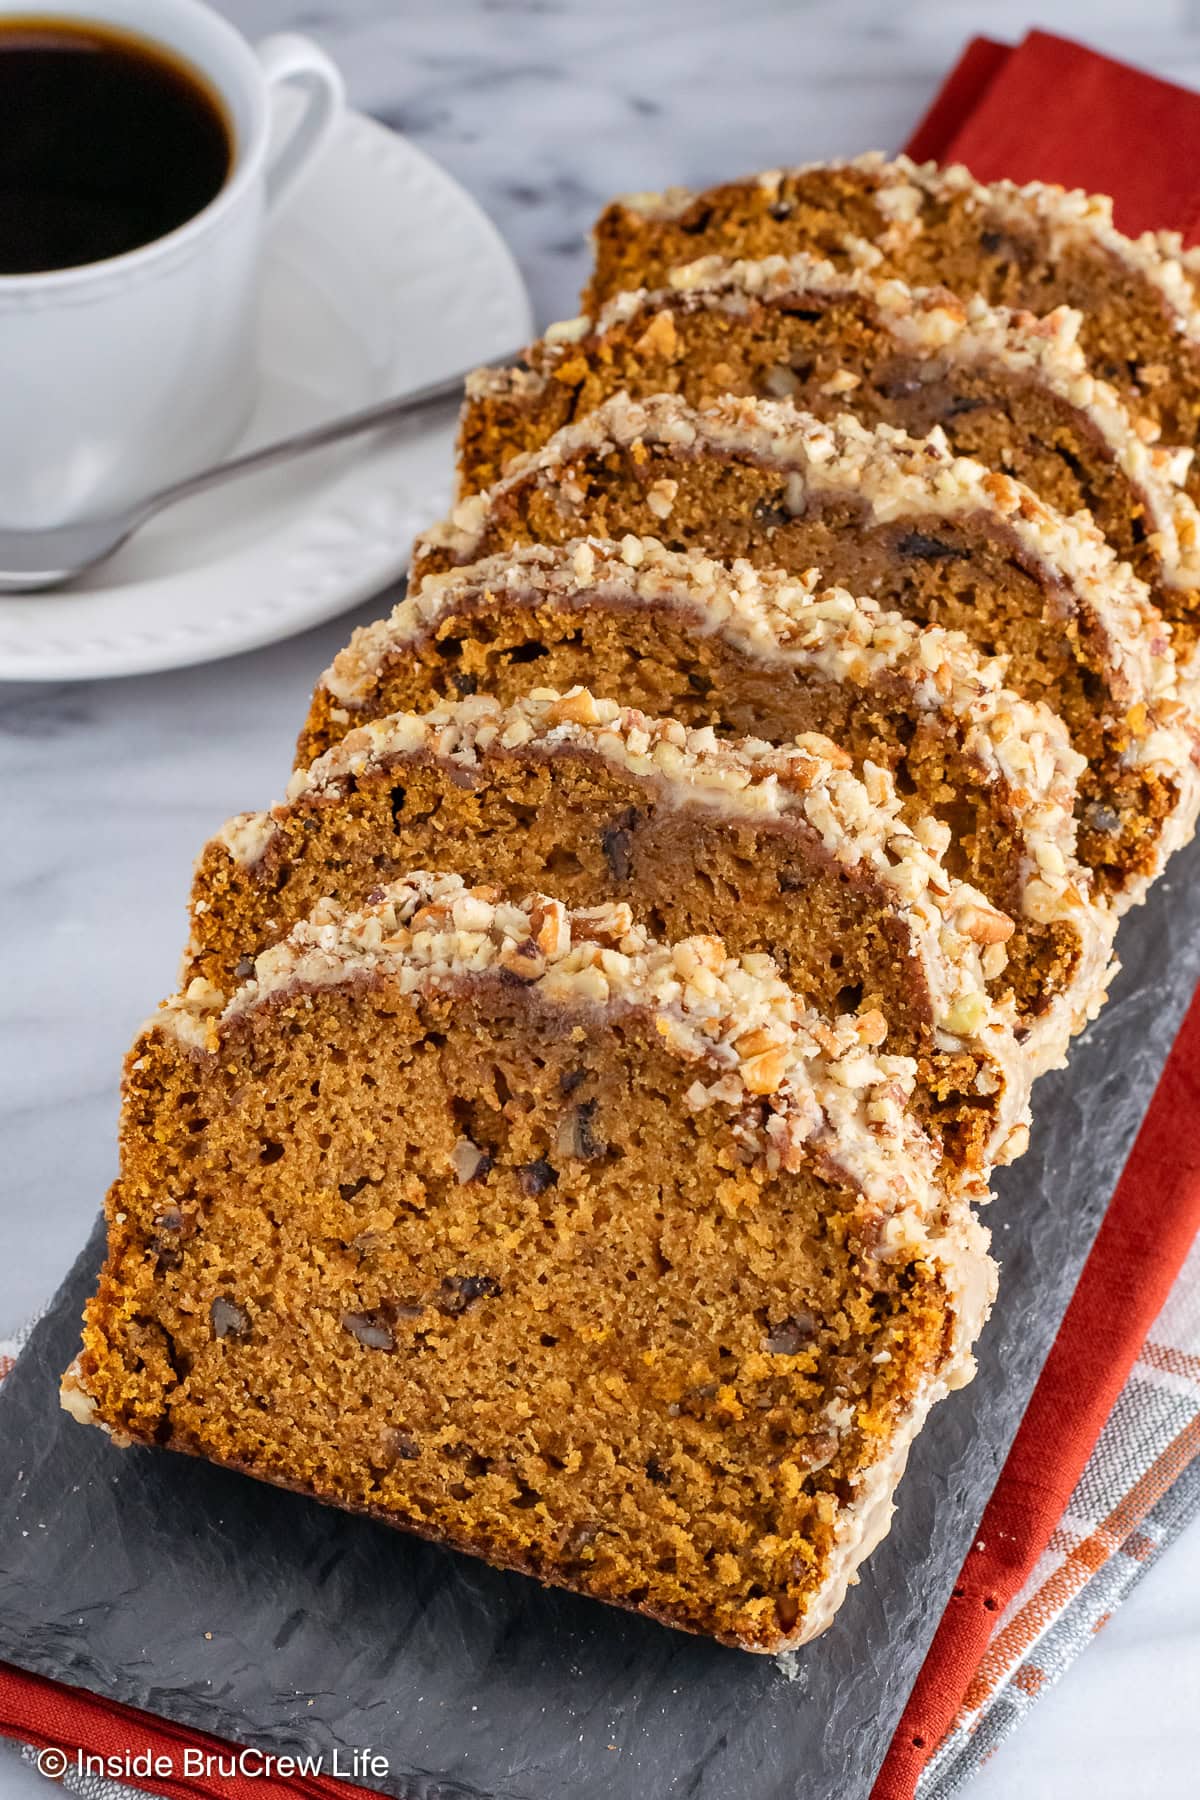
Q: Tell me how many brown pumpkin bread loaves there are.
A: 6